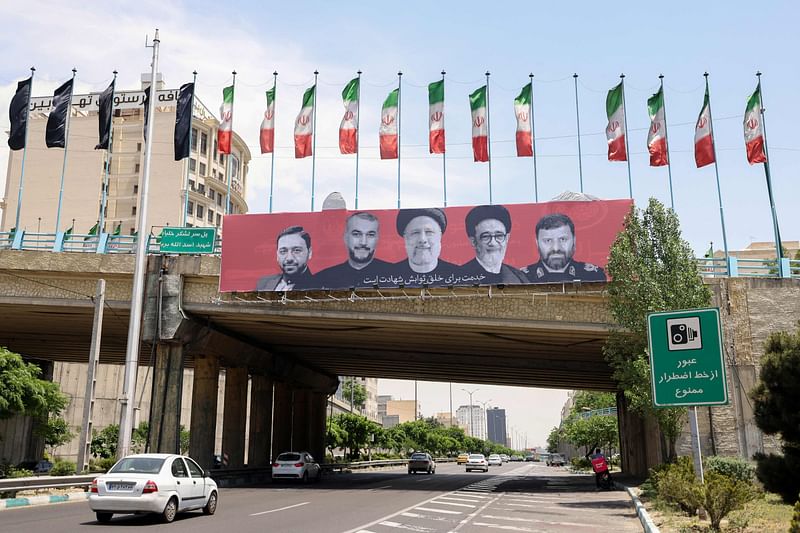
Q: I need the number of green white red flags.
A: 12